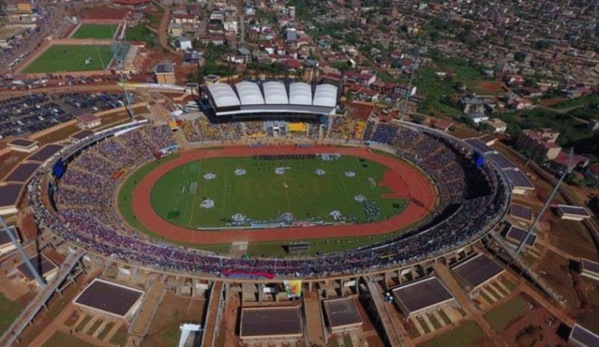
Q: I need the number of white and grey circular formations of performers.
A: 10